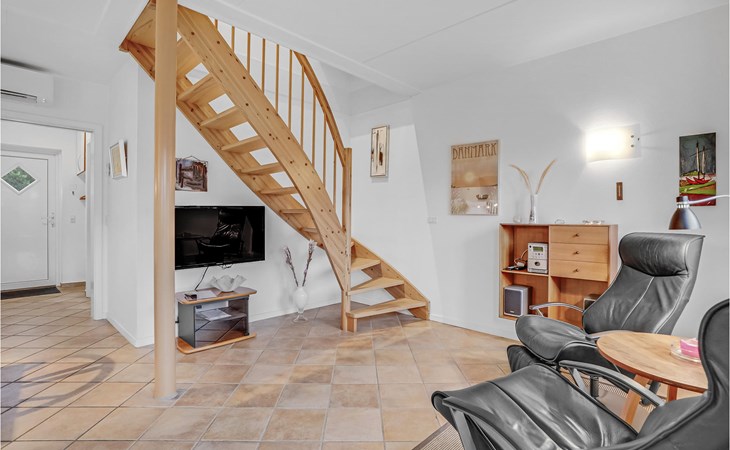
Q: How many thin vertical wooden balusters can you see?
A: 10